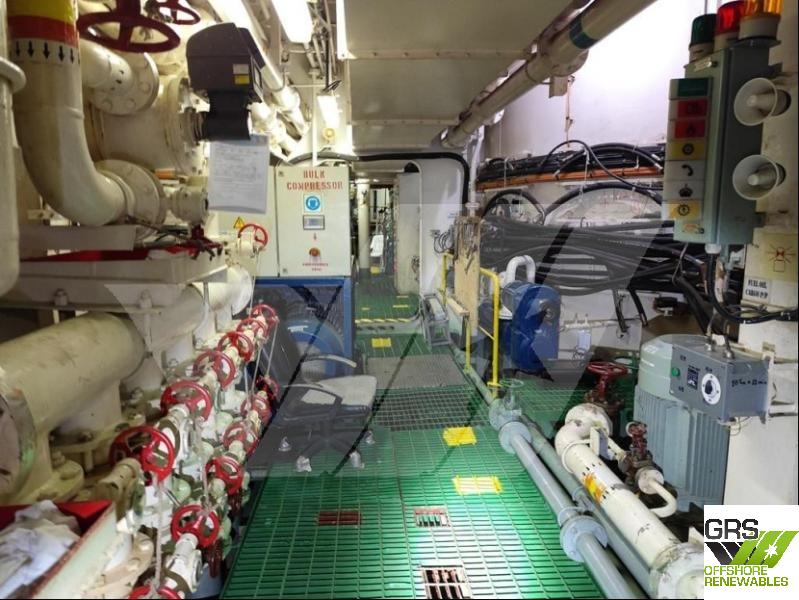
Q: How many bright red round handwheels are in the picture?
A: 13